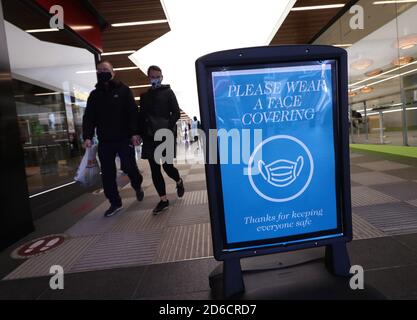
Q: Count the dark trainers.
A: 4